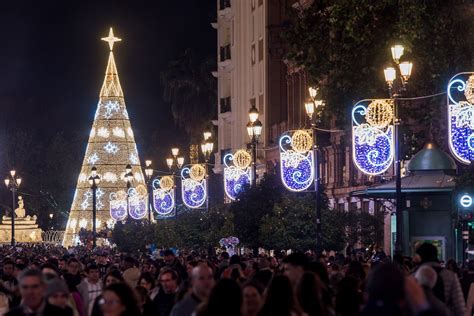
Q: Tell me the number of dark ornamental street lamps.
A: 9